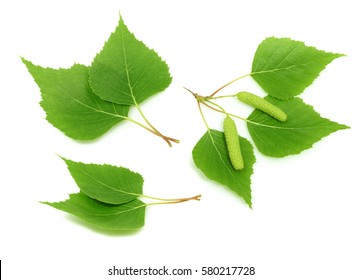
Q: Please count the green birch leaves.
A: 7